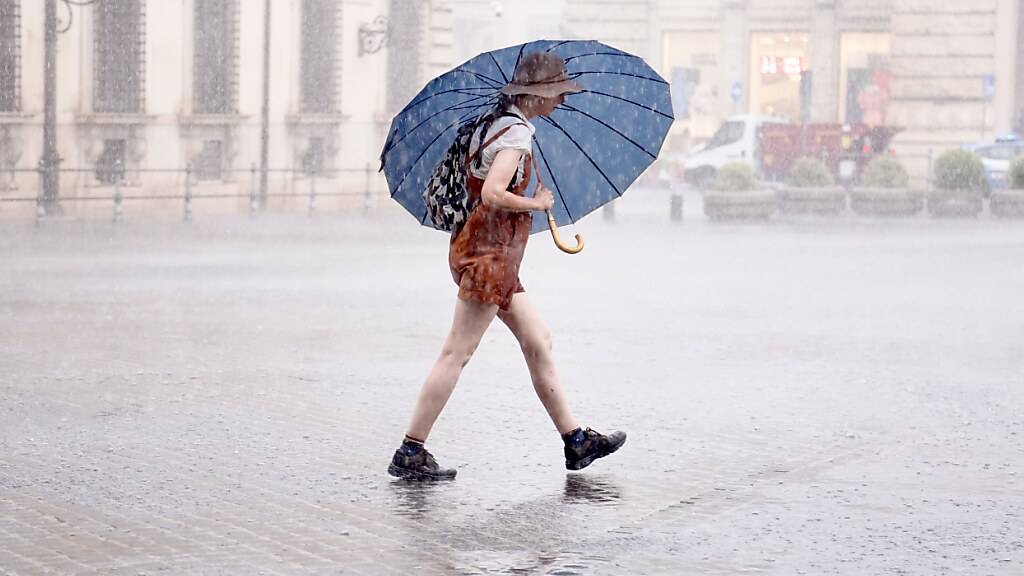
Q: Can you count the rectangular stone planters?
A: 5